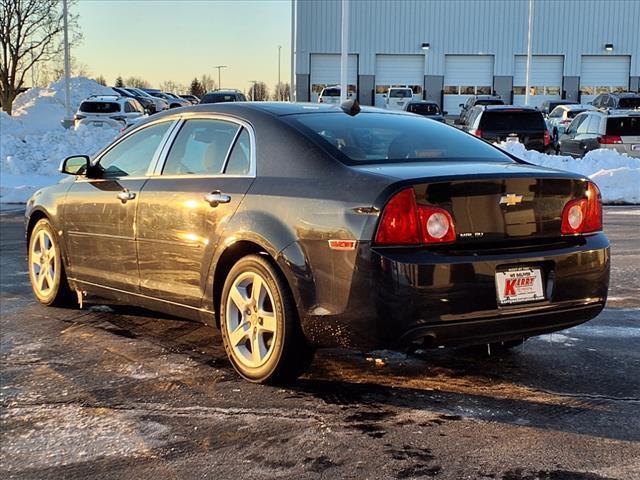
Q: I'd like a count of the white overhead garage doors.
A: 5